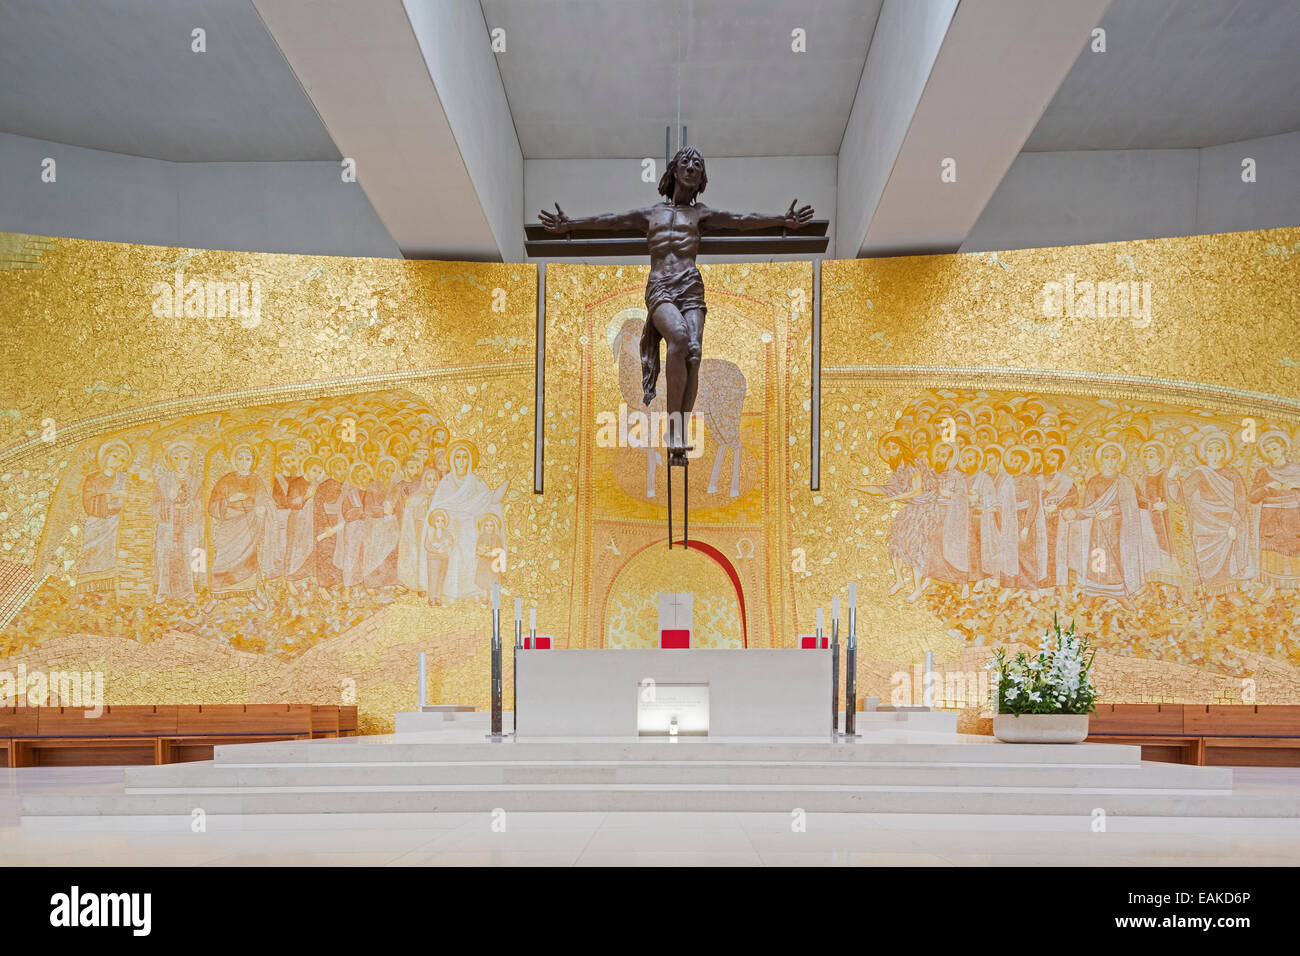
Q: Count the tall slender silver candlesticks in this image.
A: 6